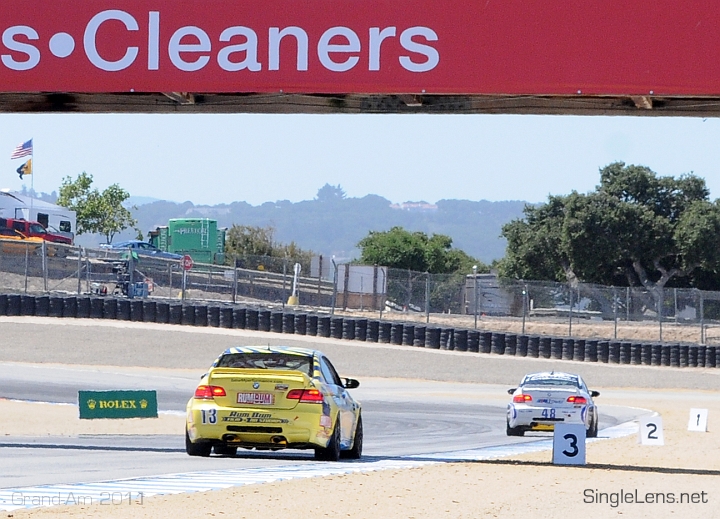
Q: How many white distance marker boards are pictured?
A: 3